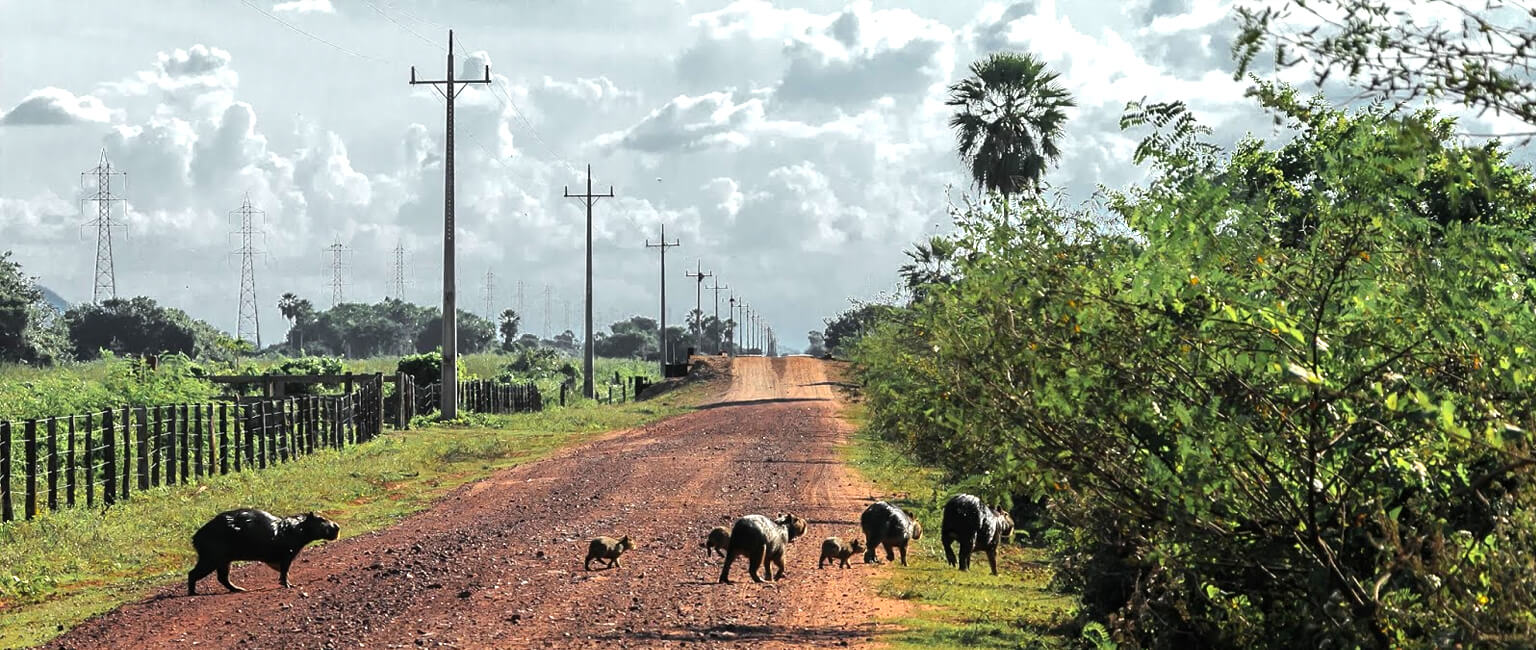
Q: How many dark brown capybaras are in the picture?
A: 4